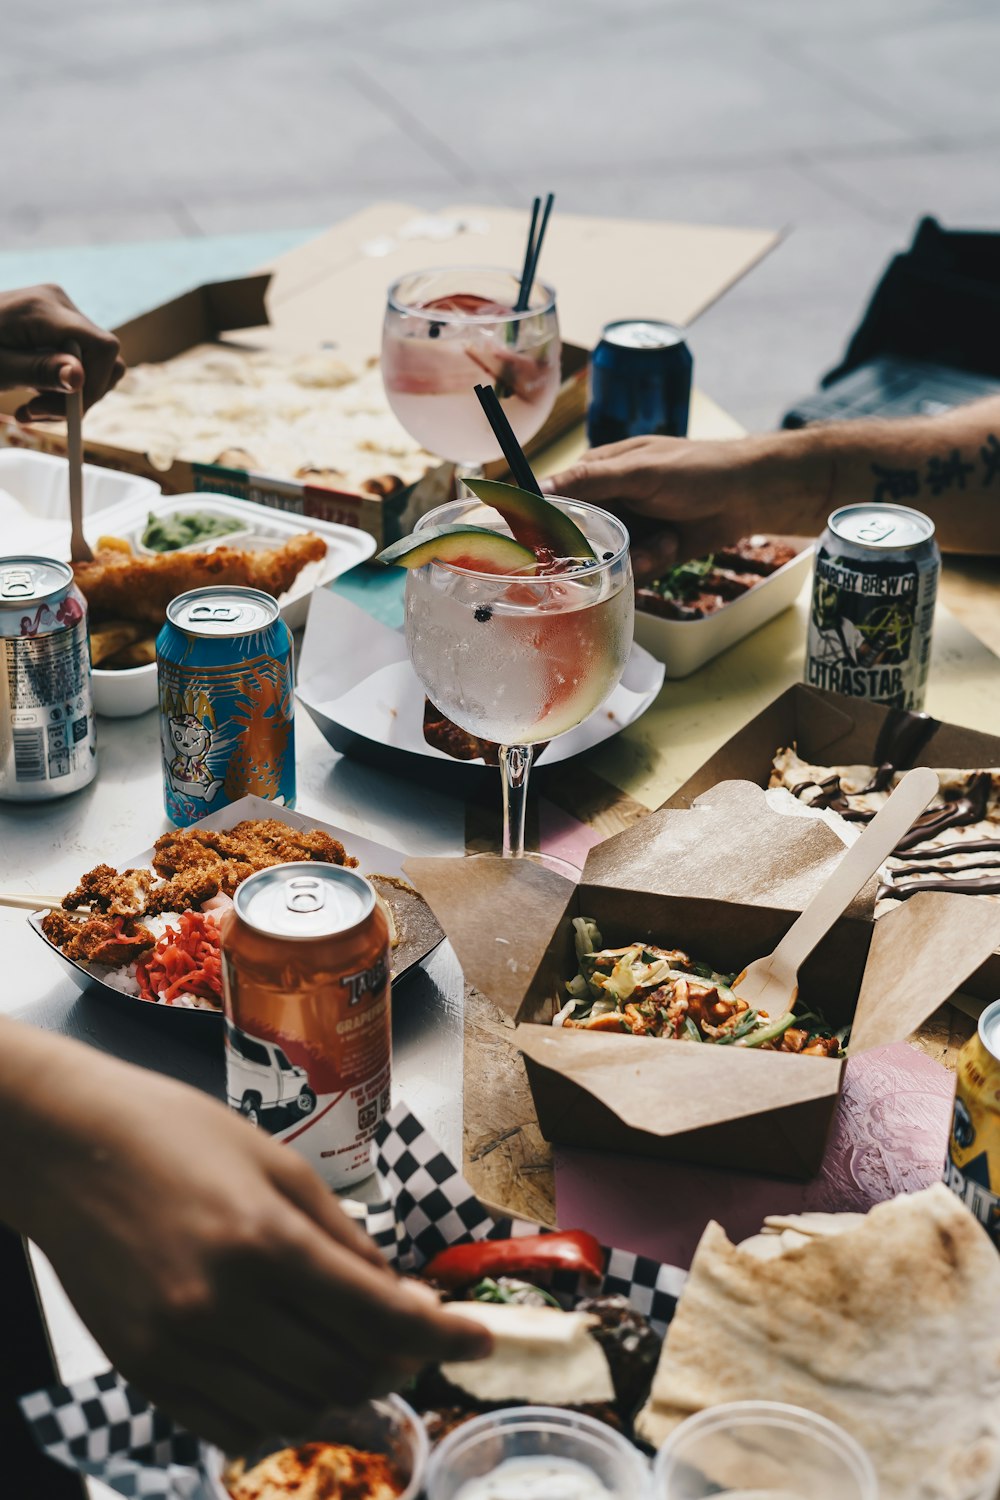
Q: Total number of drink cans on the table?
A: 6